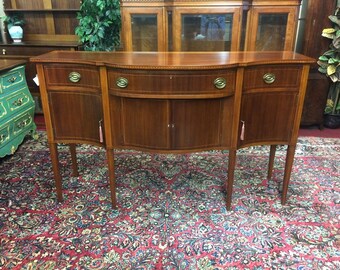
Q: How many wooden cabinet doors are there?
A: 4